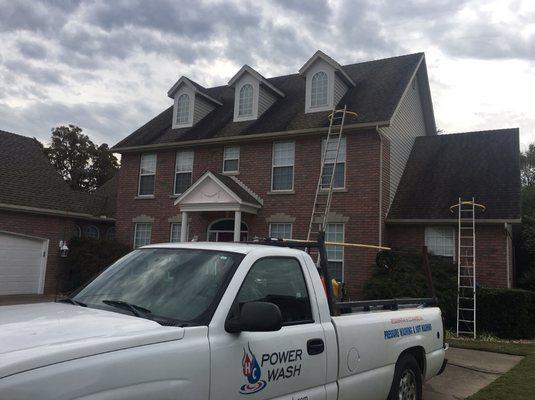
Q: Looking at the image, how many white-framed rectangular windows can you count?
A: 10